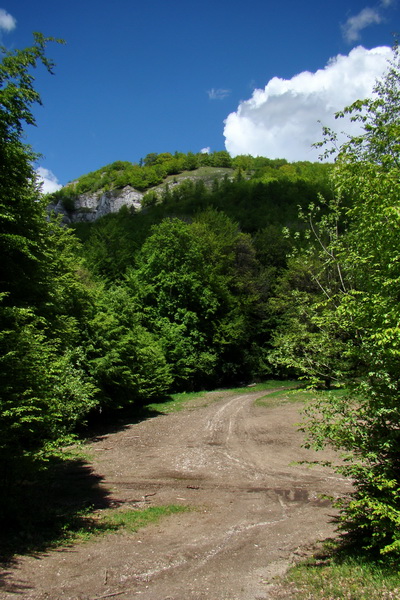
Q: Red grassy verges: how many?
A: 0